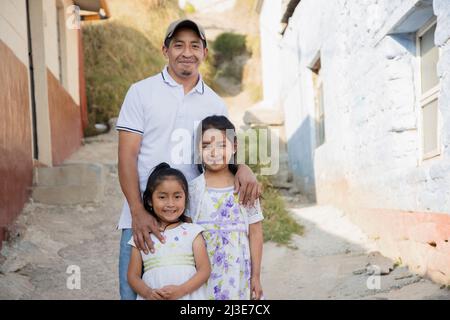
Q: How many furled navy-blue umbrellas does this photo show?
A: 0